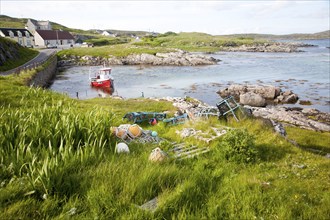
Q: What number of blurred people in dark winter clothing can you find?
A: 0